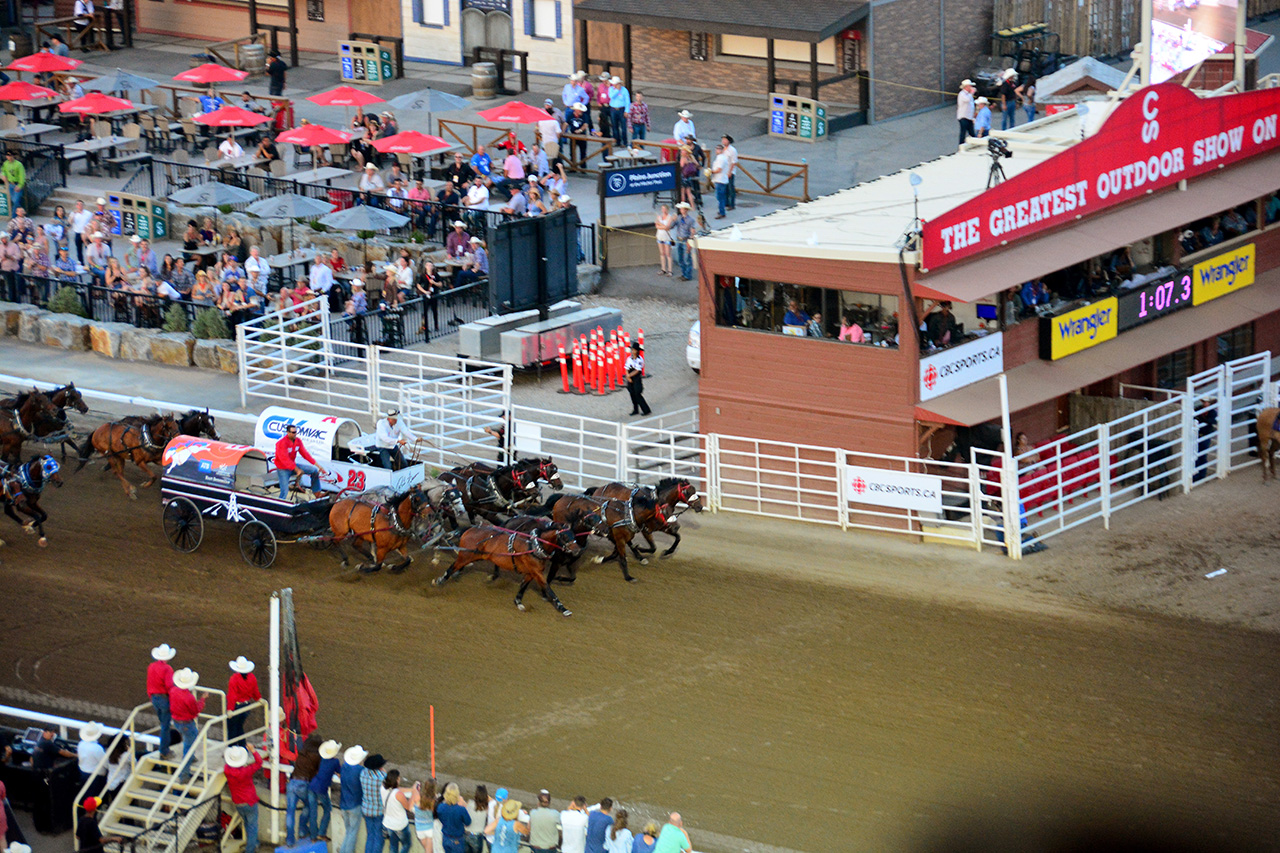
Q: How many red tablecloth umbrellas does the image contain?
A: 9